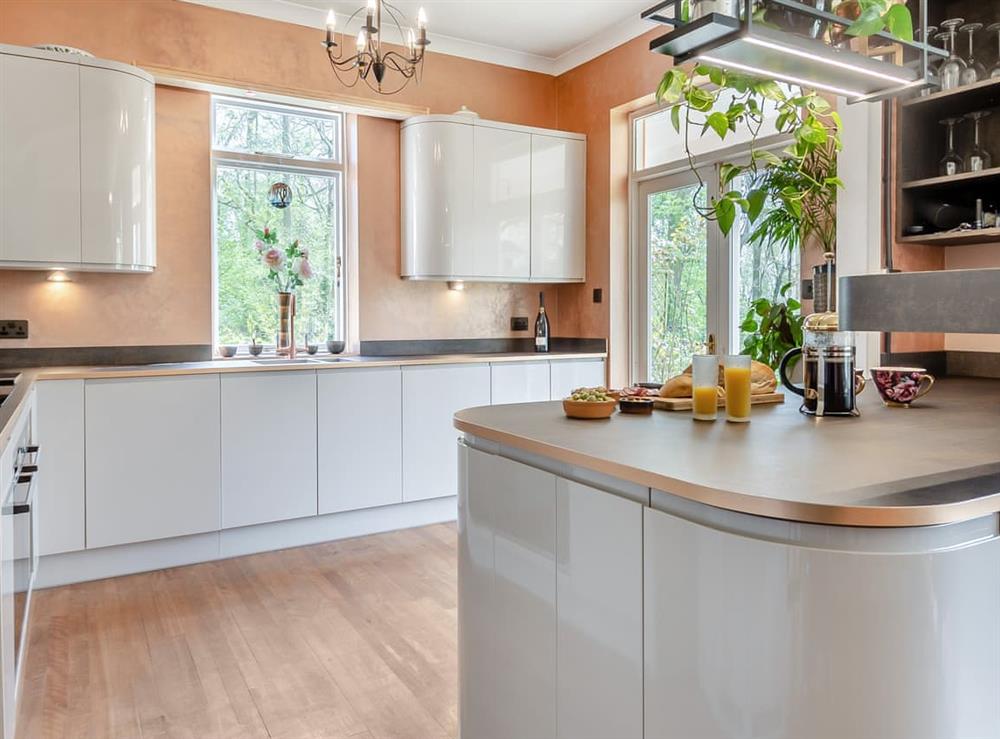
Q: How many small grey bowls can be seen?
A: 4